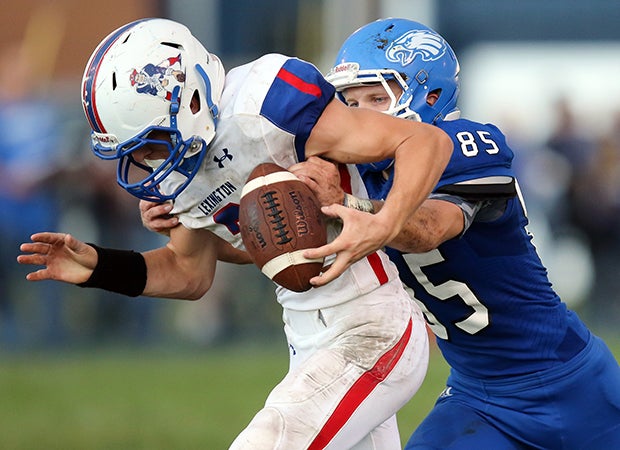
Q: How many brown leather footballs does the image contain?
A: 1